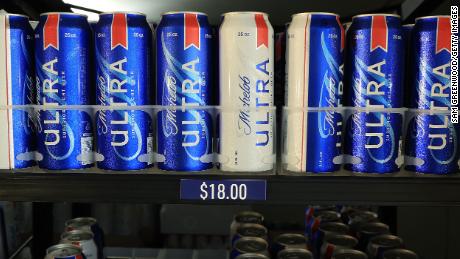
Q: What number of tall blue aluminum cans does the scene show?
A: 7